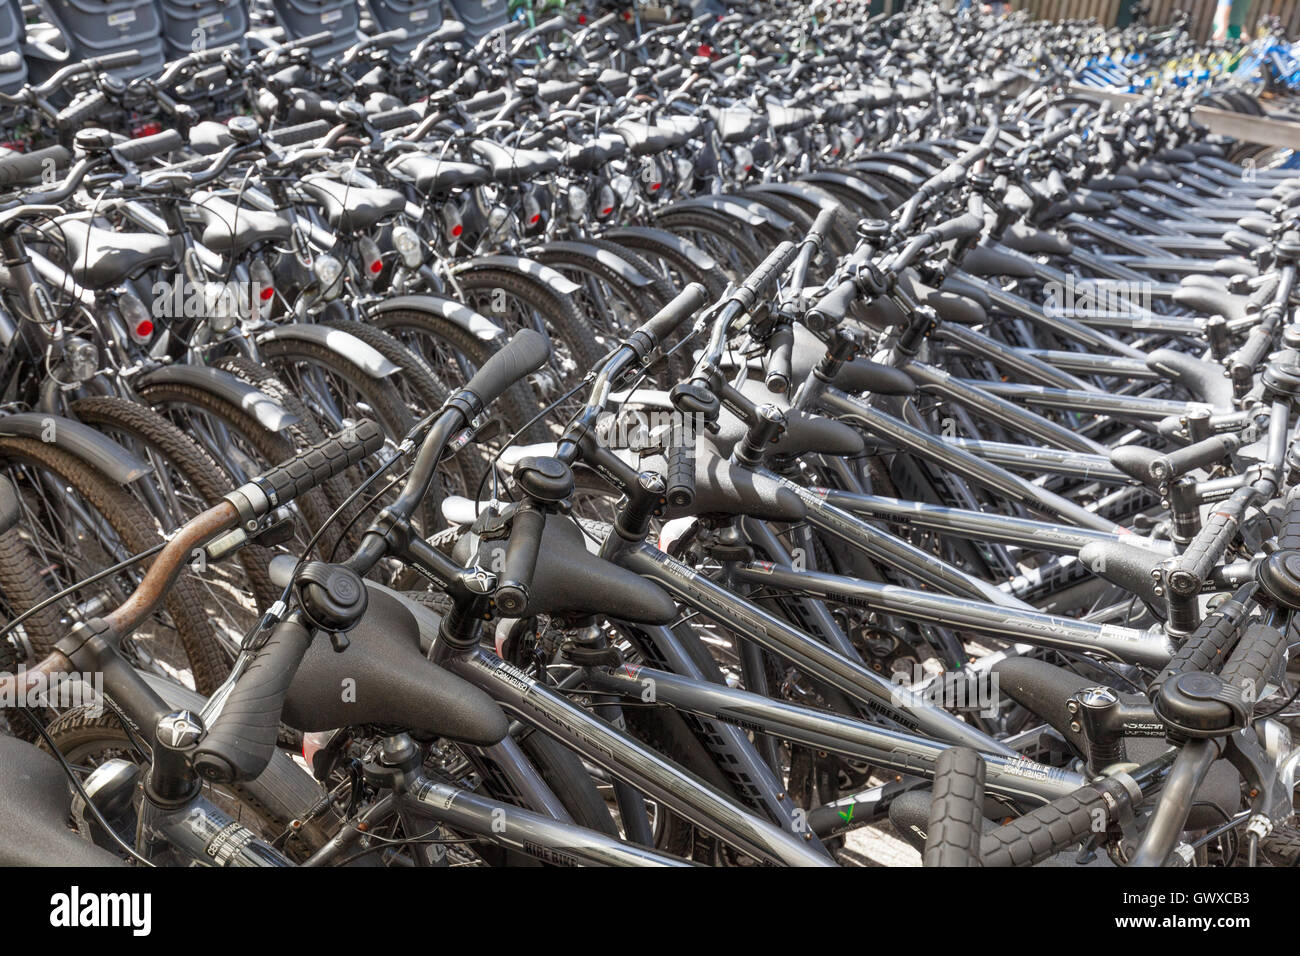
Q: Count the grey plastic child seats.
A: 6